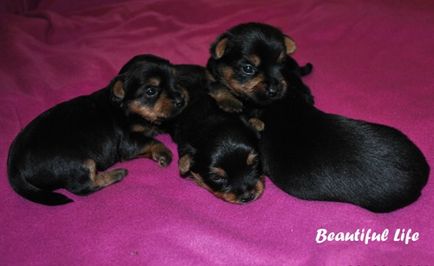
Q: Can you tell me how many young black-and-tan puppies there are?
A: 4